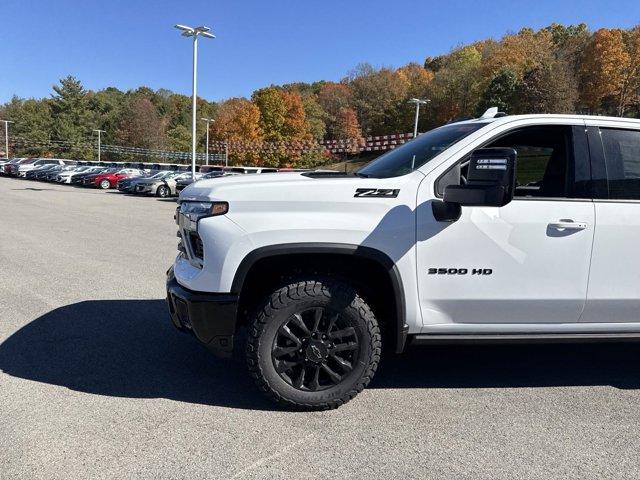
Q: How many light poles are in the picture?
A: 5